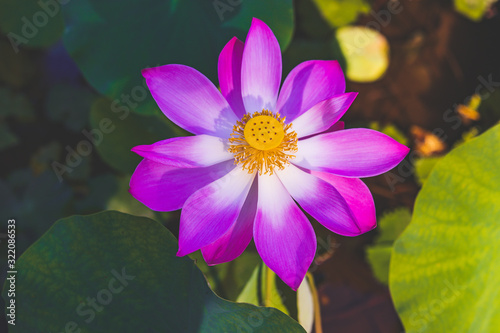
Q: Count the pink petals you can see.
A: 14